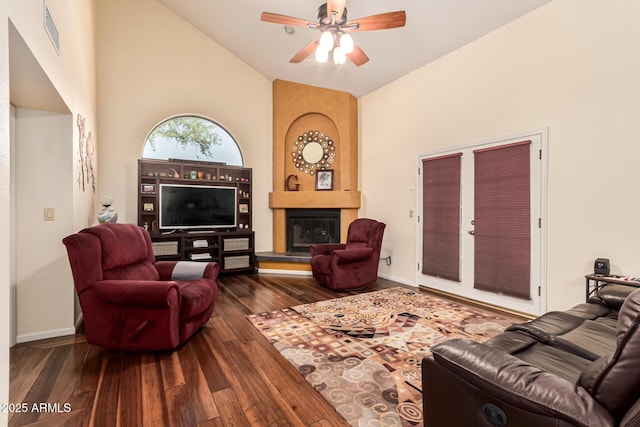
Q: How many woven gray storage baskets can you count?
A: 3